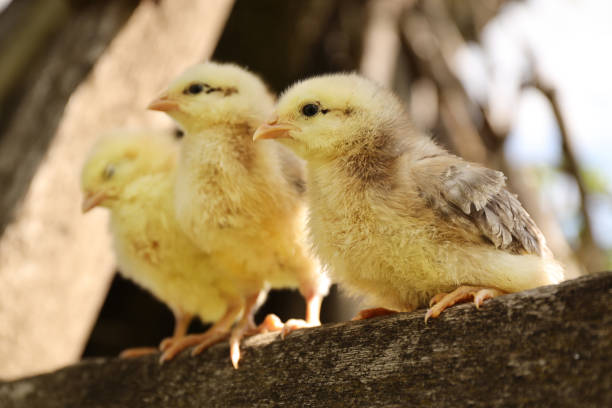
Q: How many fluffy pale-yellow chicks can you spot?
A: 3